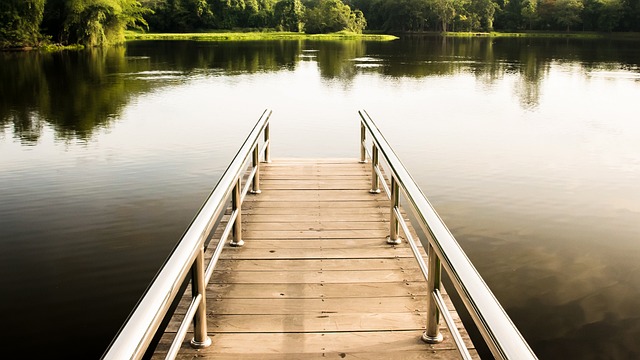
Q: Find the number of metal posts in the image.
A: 8